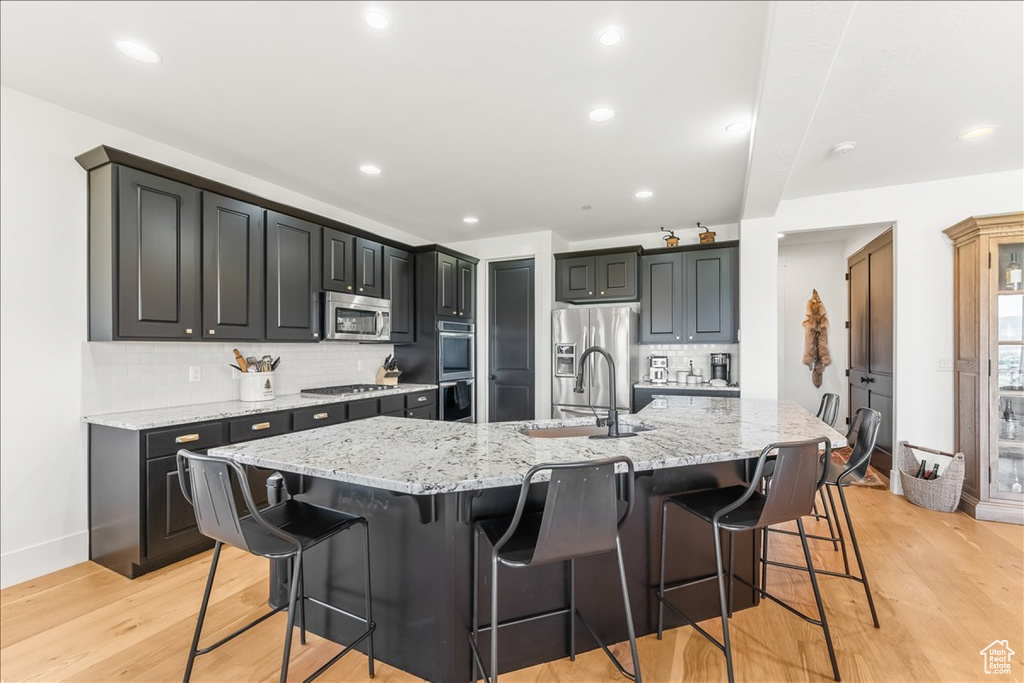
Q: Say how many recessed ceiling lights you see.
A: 9